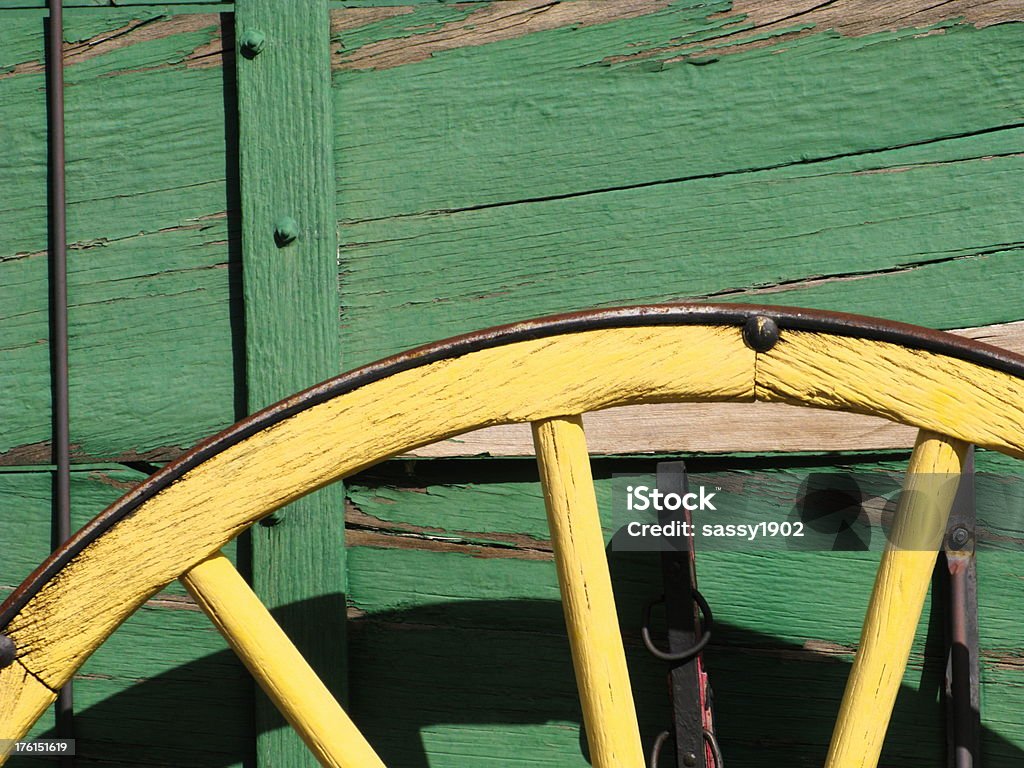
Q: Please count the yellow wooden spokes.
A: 3